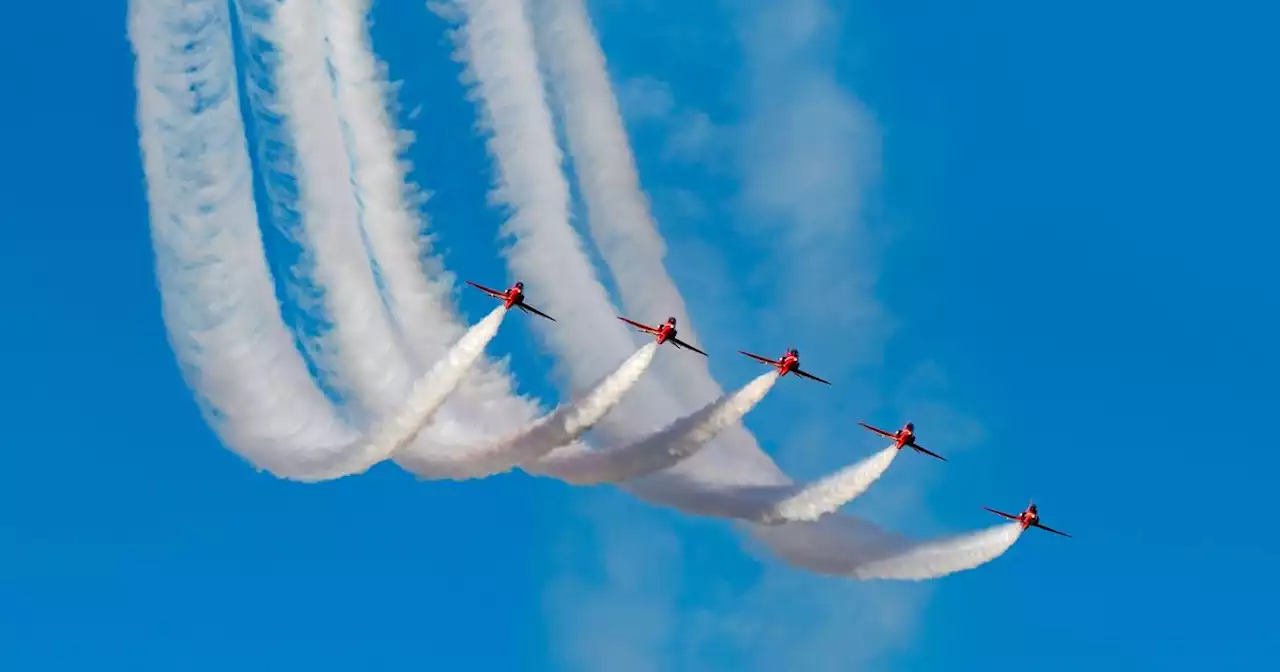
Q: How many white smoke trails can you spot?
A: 5